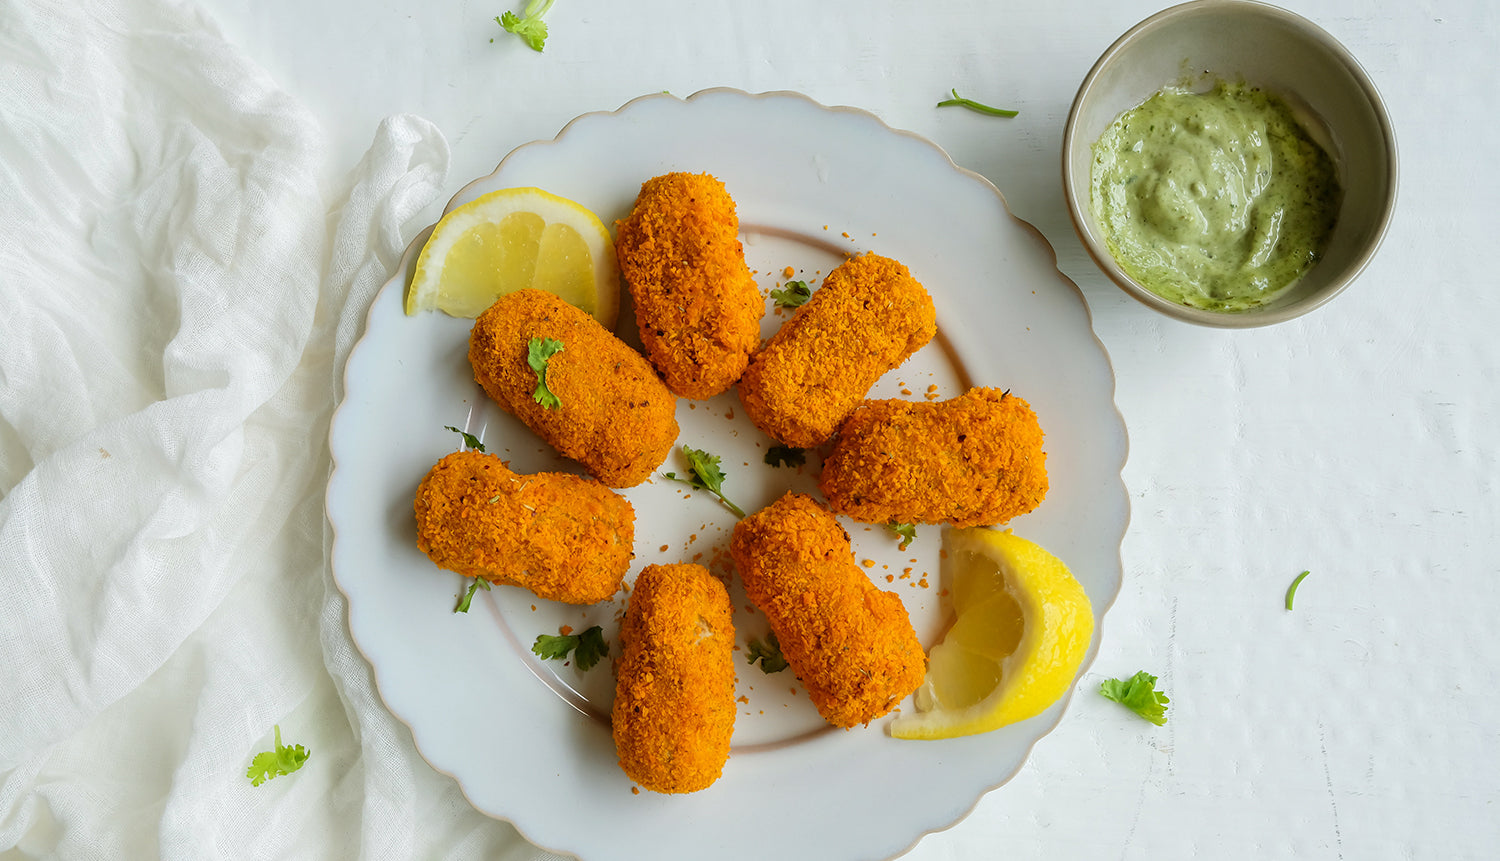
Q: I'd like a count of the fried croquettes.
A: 7